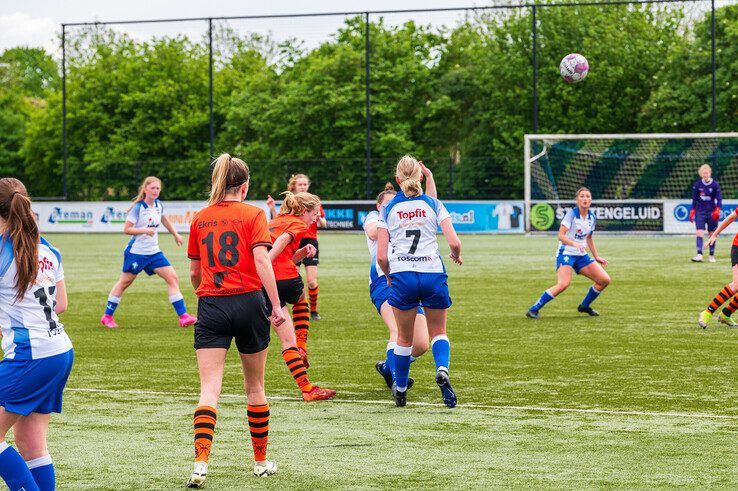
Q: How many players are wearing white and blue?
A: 5